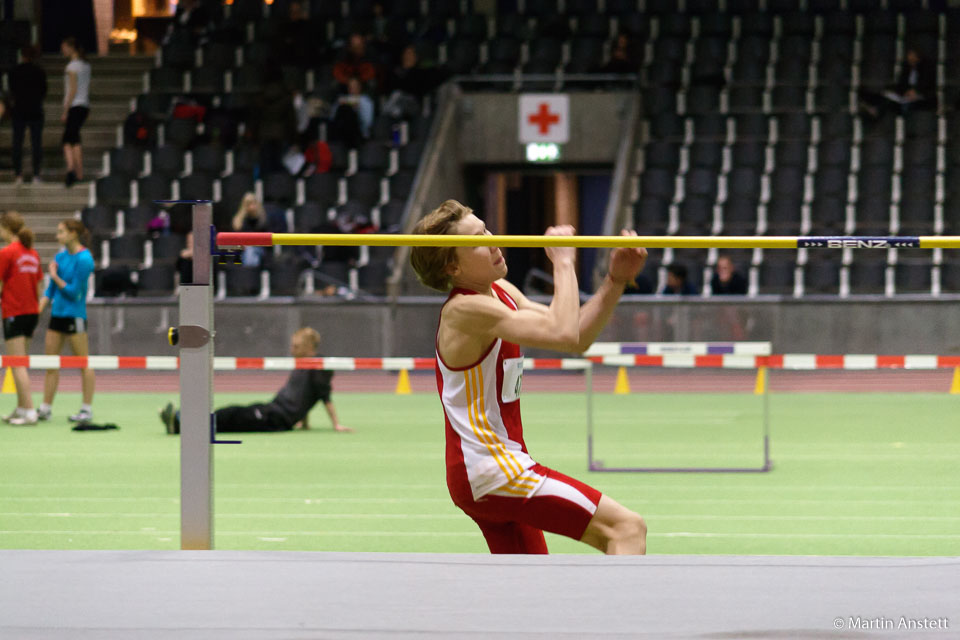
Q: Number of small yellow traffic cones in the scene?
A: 5